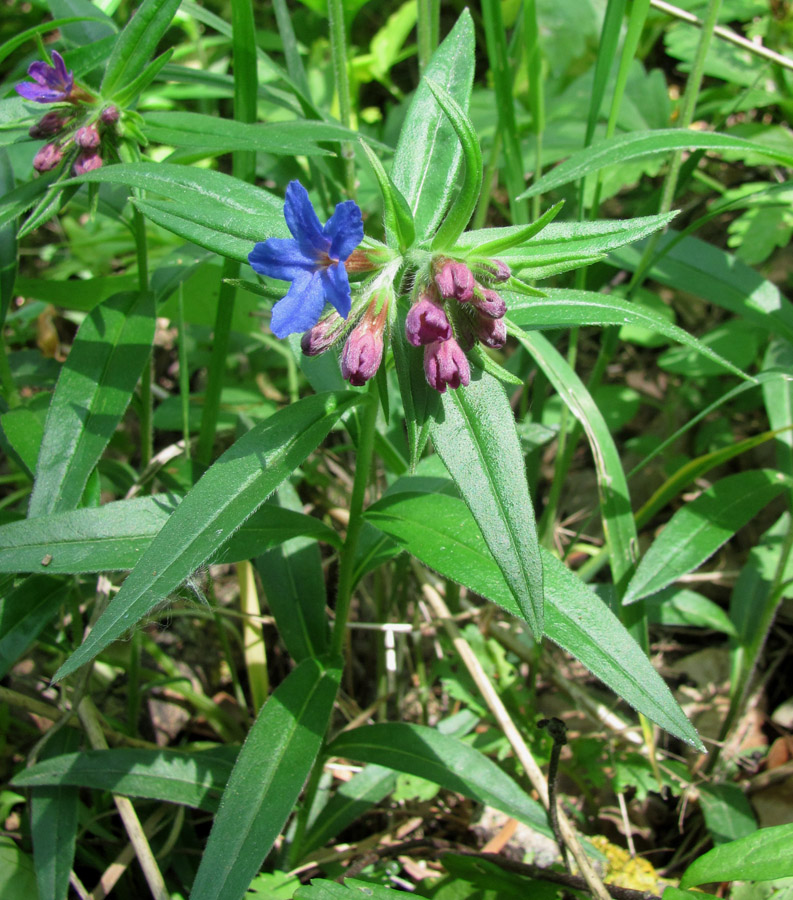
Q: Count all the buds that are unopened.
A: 13